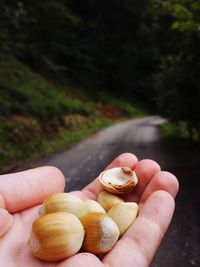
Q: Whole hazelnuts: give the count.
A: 6